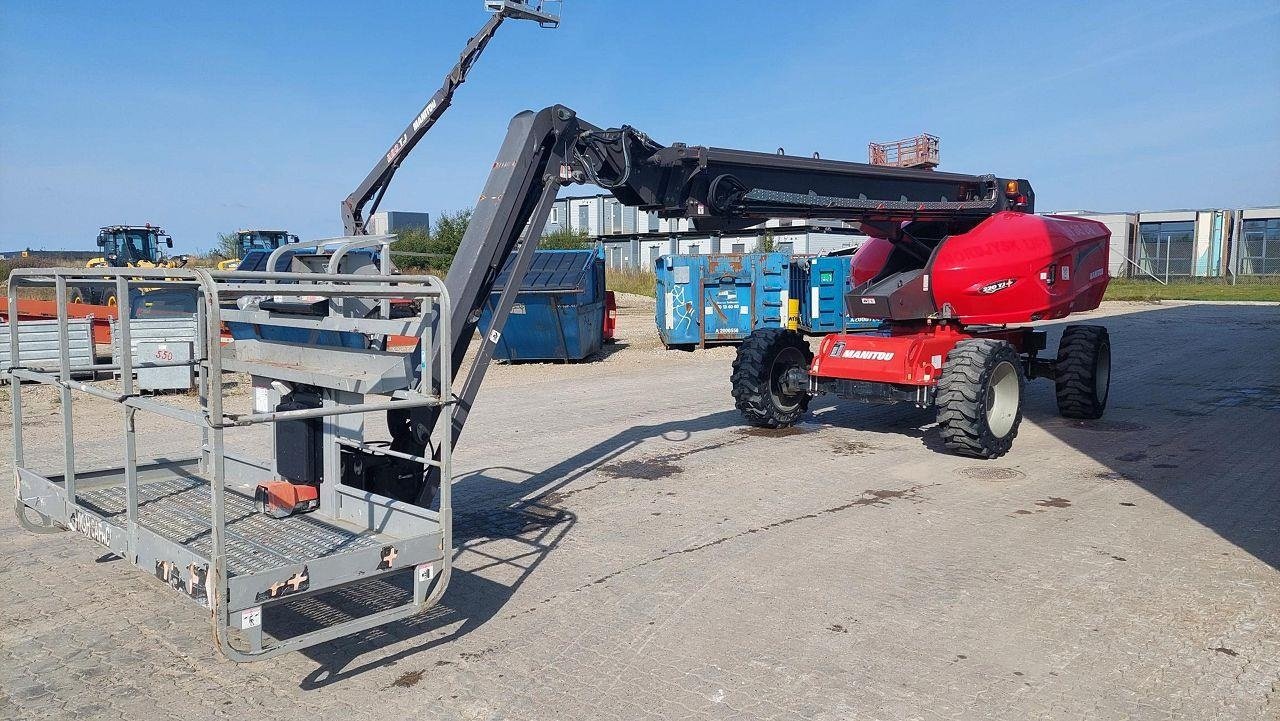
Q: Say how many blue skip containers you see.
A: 4